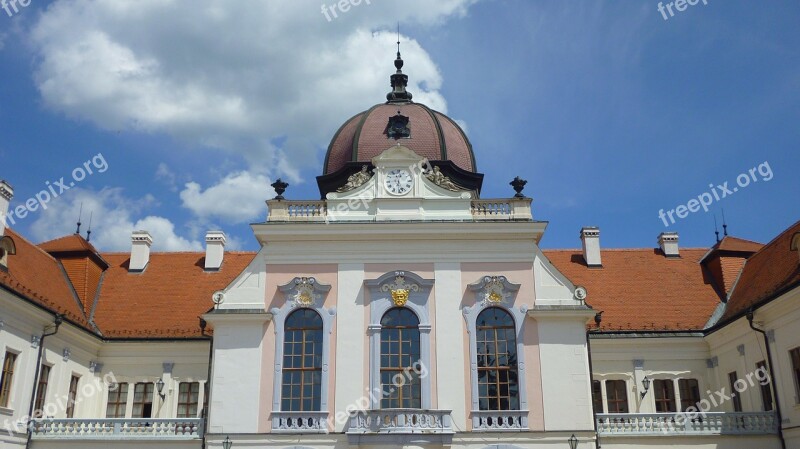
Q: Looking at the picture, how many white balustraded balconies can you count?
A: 5